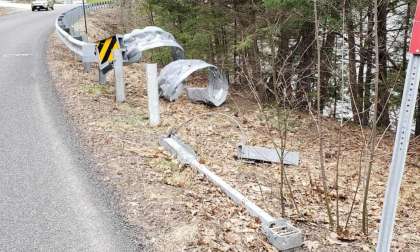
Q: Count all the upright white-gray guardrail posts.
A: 2